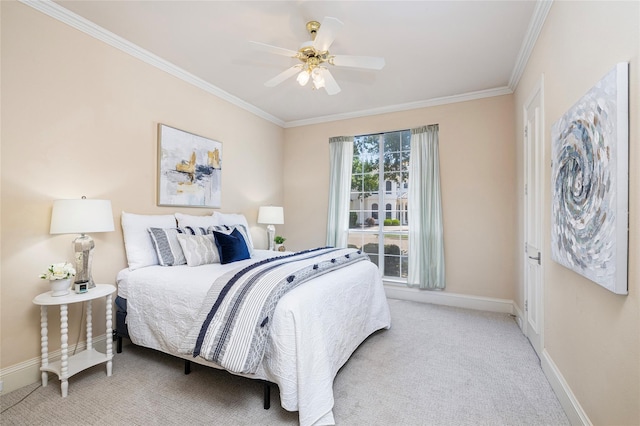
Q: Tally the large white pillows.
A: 3